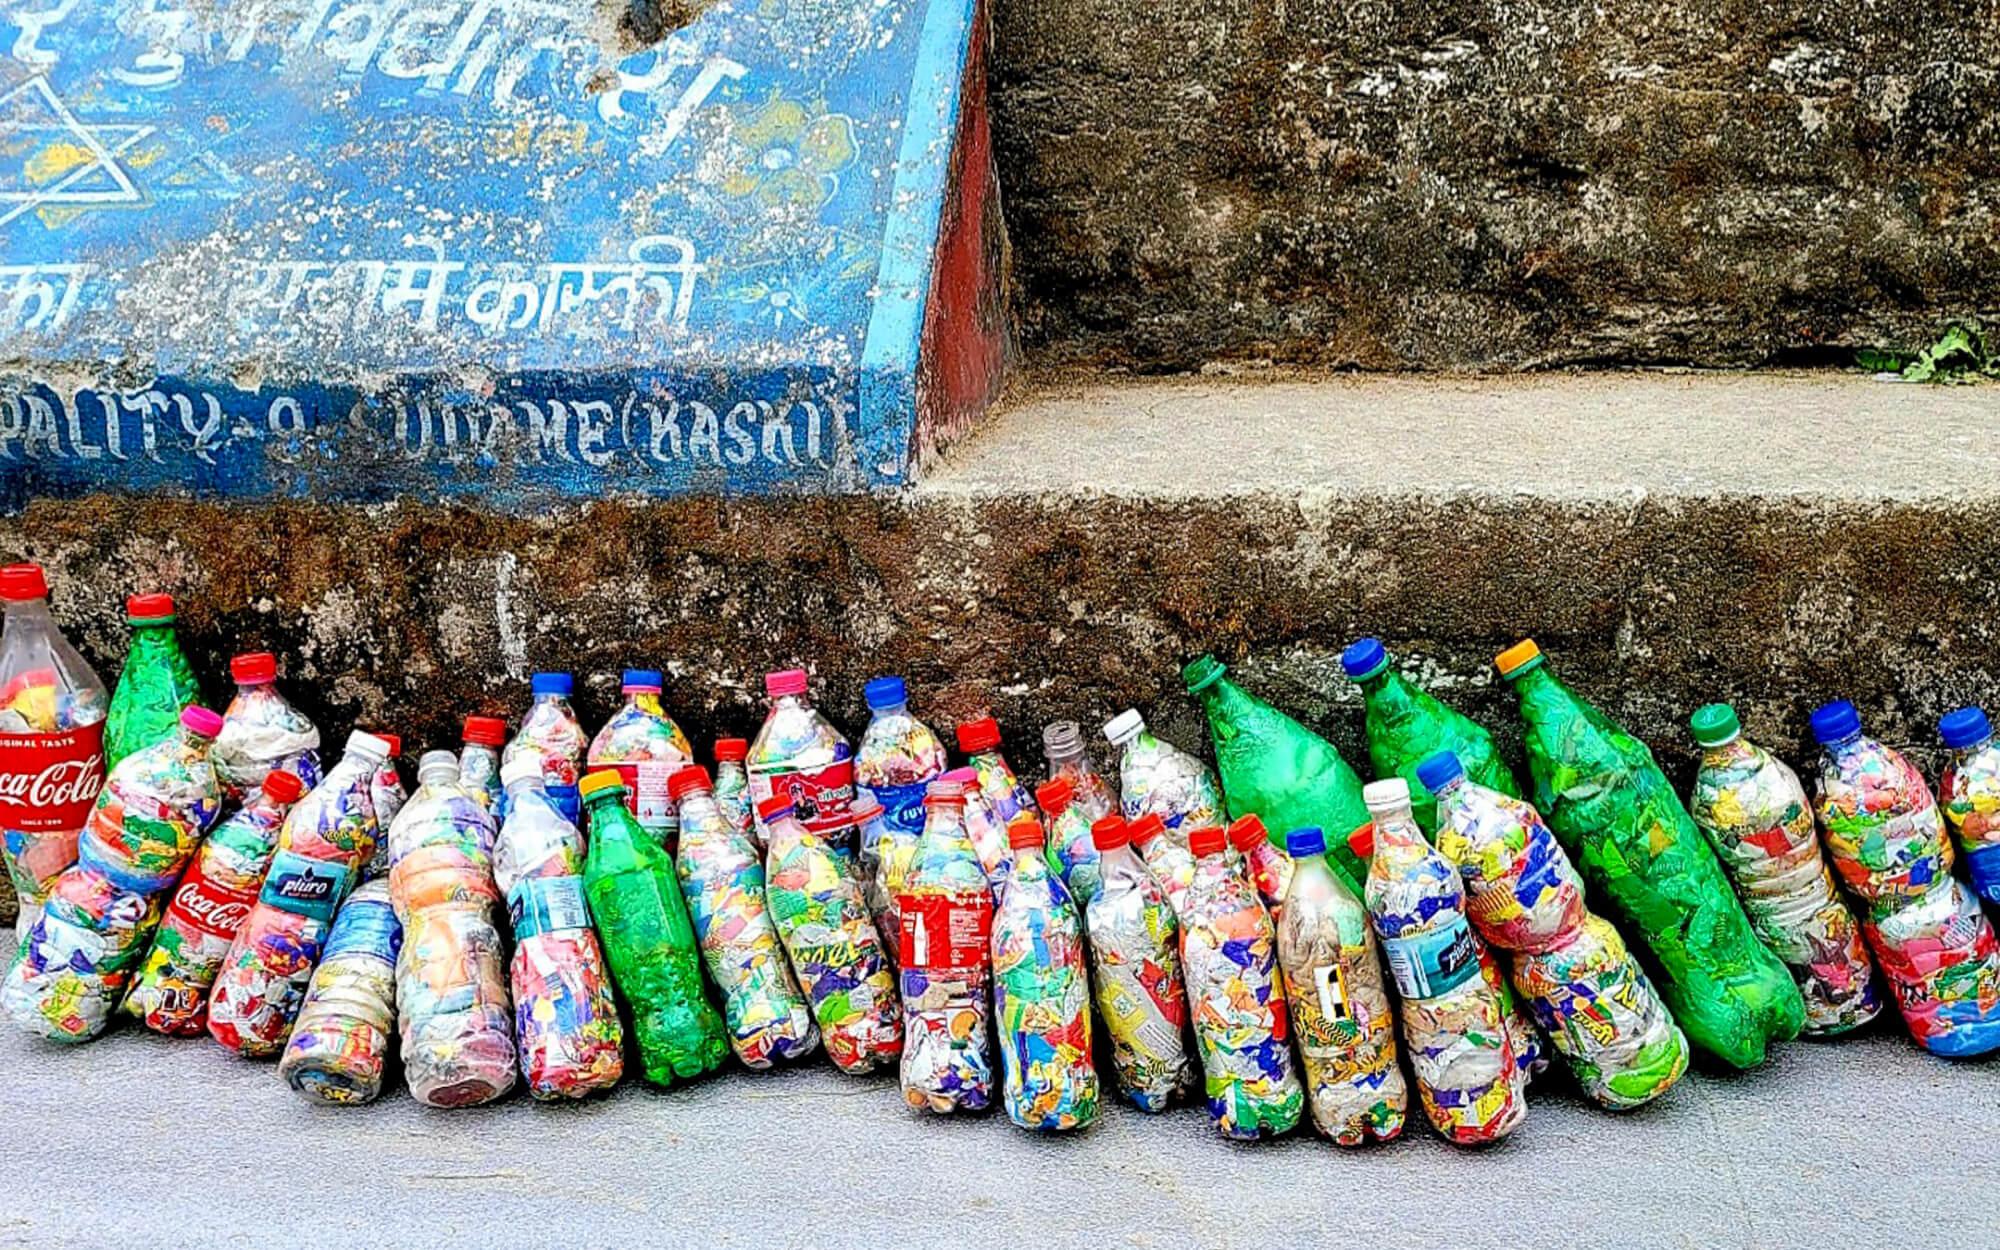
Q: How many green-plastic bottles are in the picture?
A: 5